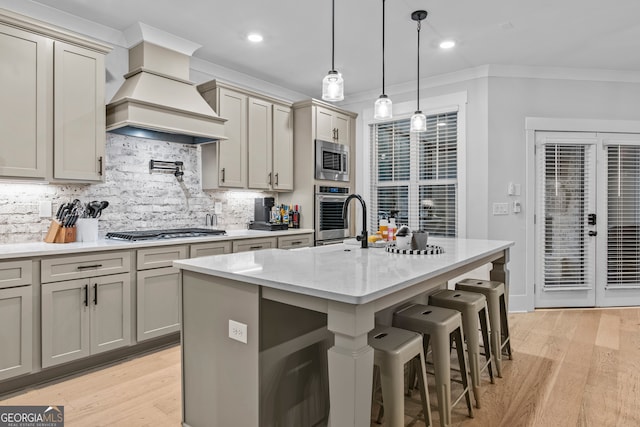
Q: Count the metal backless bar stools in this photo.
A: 4